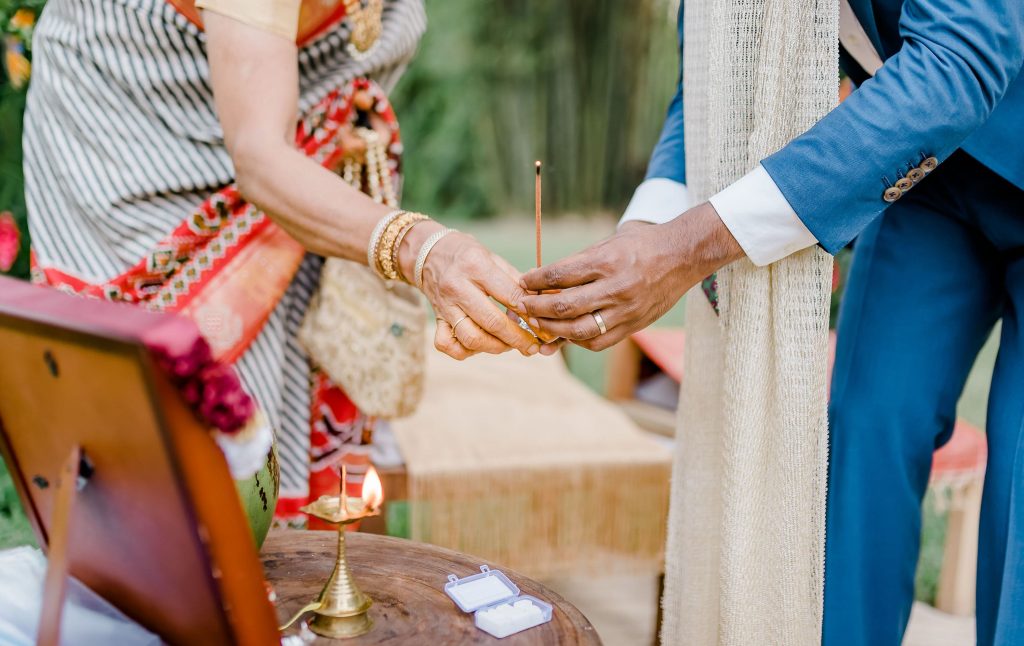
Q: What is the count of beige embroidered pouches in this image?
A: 1